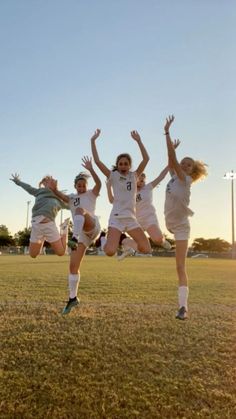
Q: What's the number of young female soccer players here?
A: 5